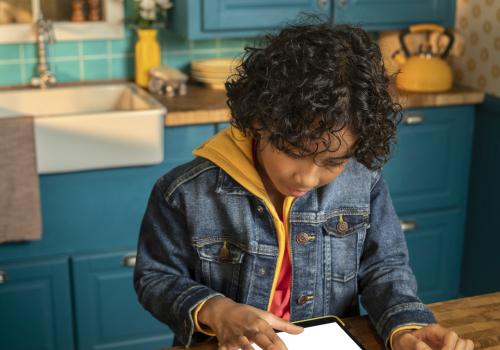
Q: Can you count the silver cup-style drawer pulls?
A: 4